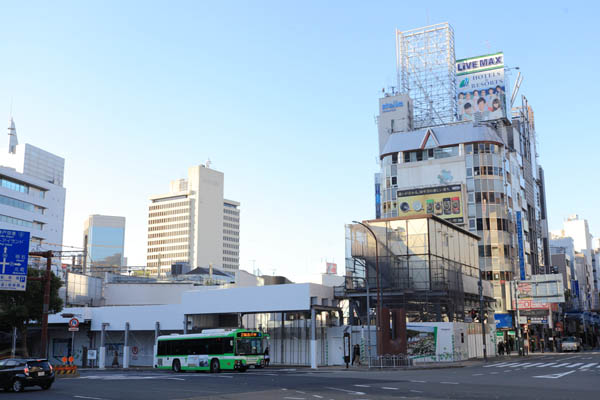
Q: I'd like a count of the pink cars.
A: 0